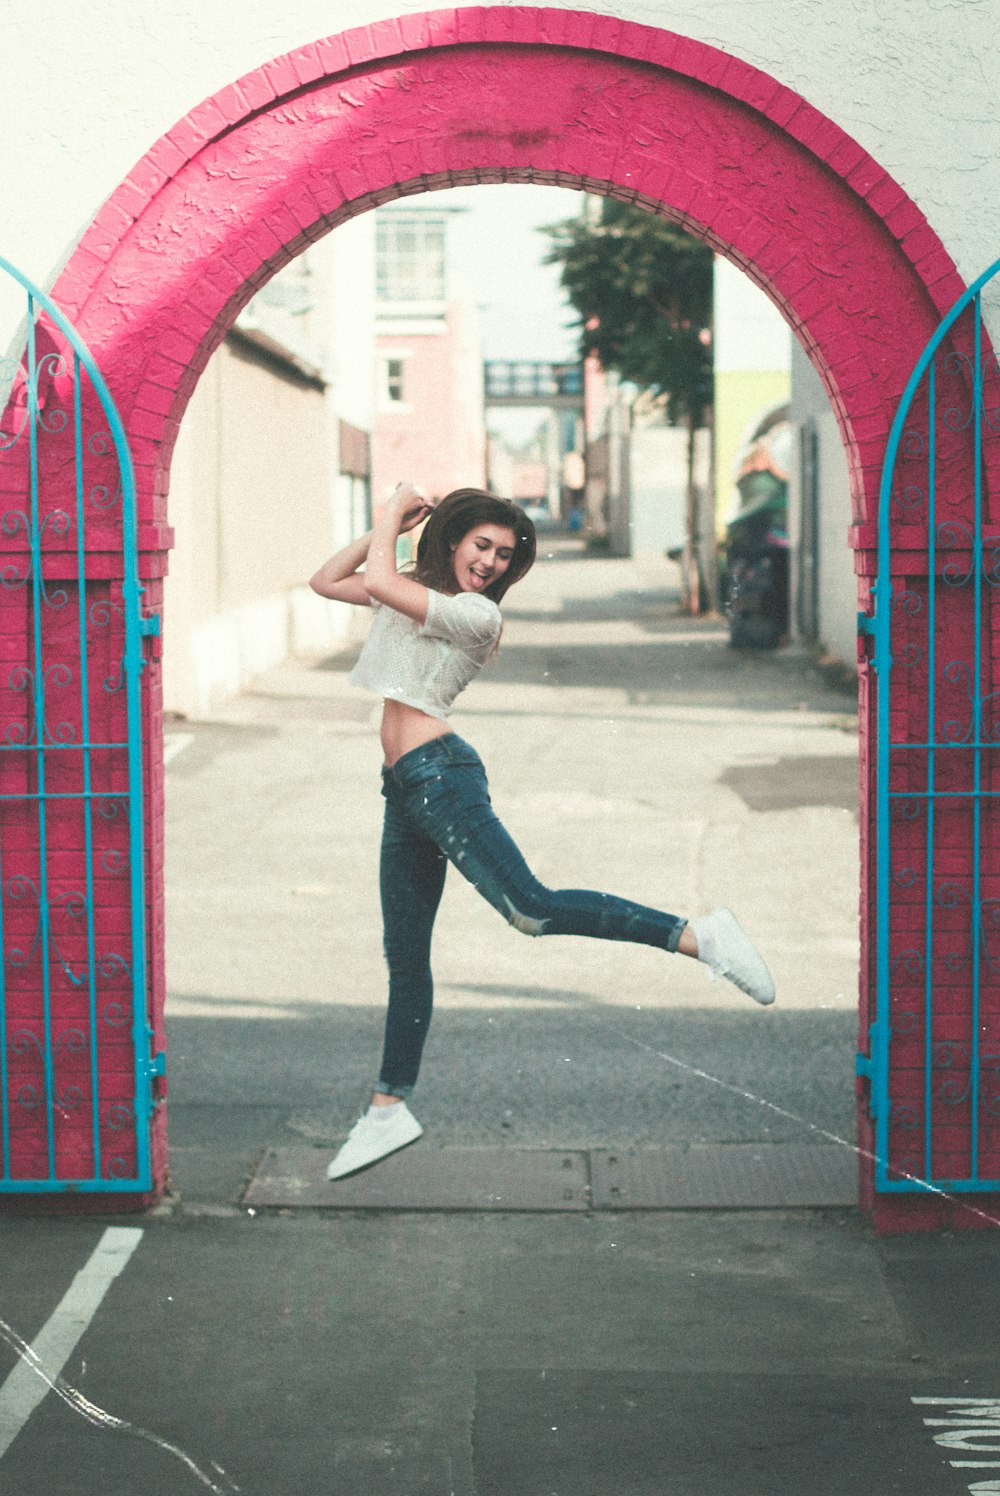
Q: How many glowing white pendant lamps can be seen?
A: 0